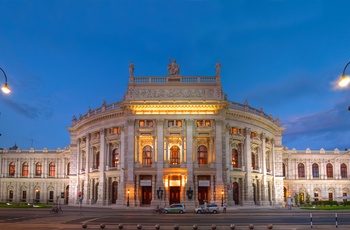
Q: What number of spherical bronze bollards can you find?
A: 11